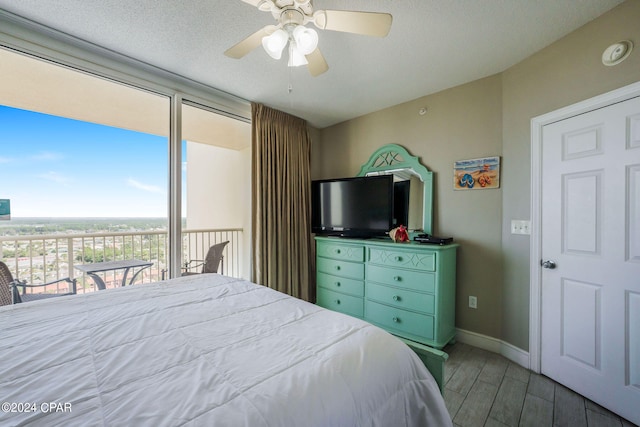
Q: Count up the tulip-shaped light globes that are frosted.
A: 3